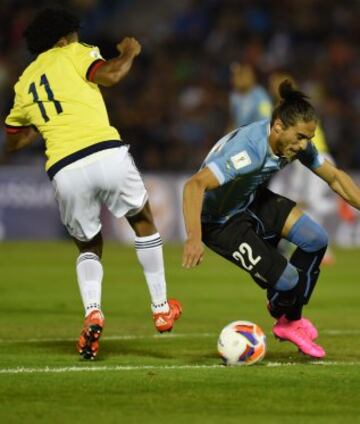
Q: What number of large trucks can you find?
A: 0